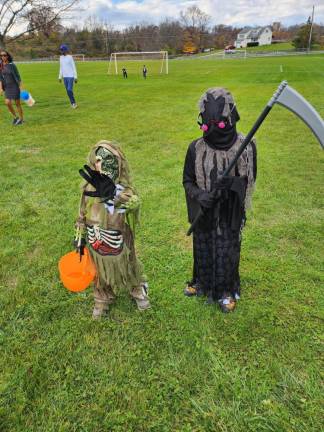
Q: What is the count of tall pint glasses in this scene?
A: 0